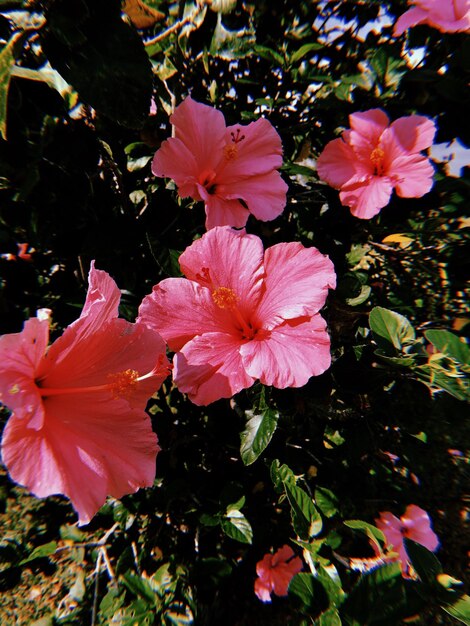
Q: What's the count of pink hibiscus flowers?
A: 7